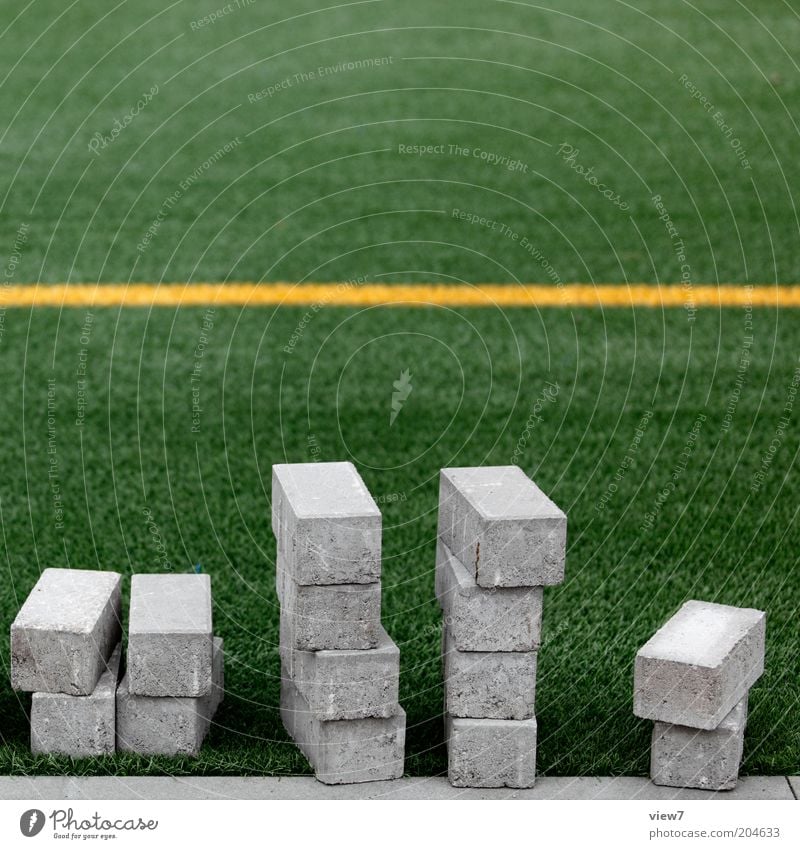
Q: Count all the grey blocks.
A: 14